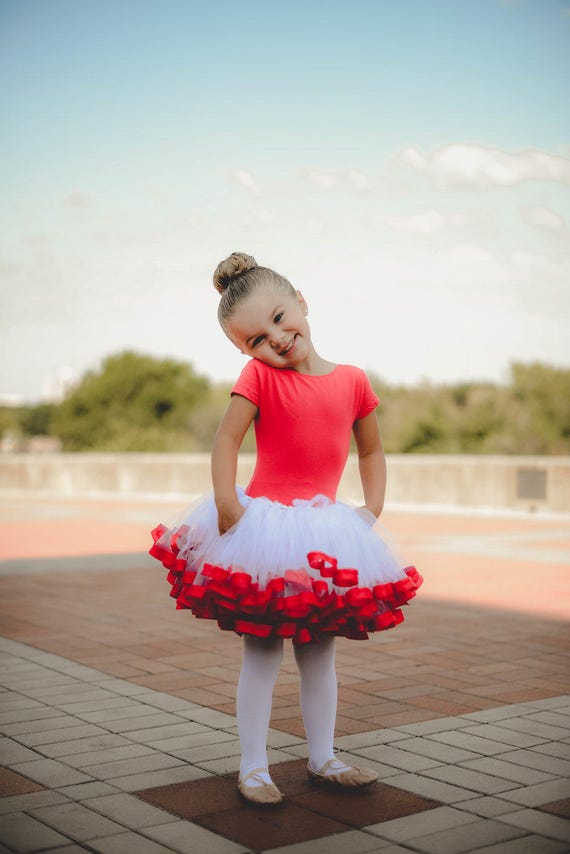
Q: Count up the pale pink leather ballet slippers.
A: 2